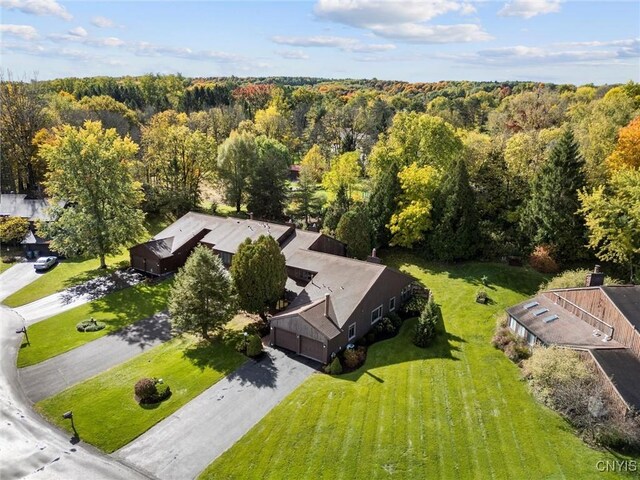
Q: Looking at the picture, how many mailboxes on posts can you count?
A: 2